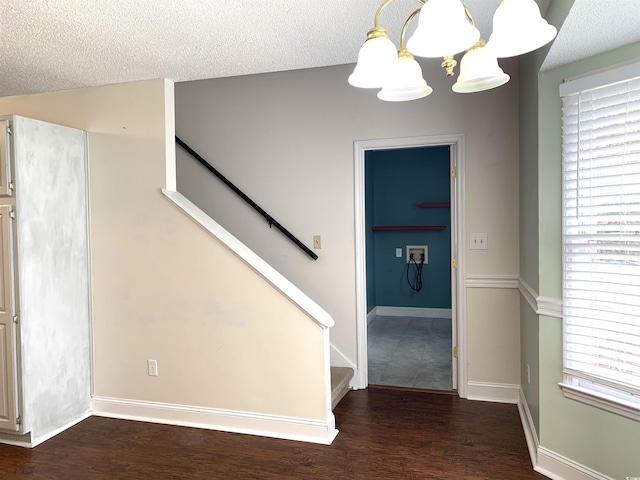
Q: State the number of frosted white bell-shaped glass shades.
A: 5